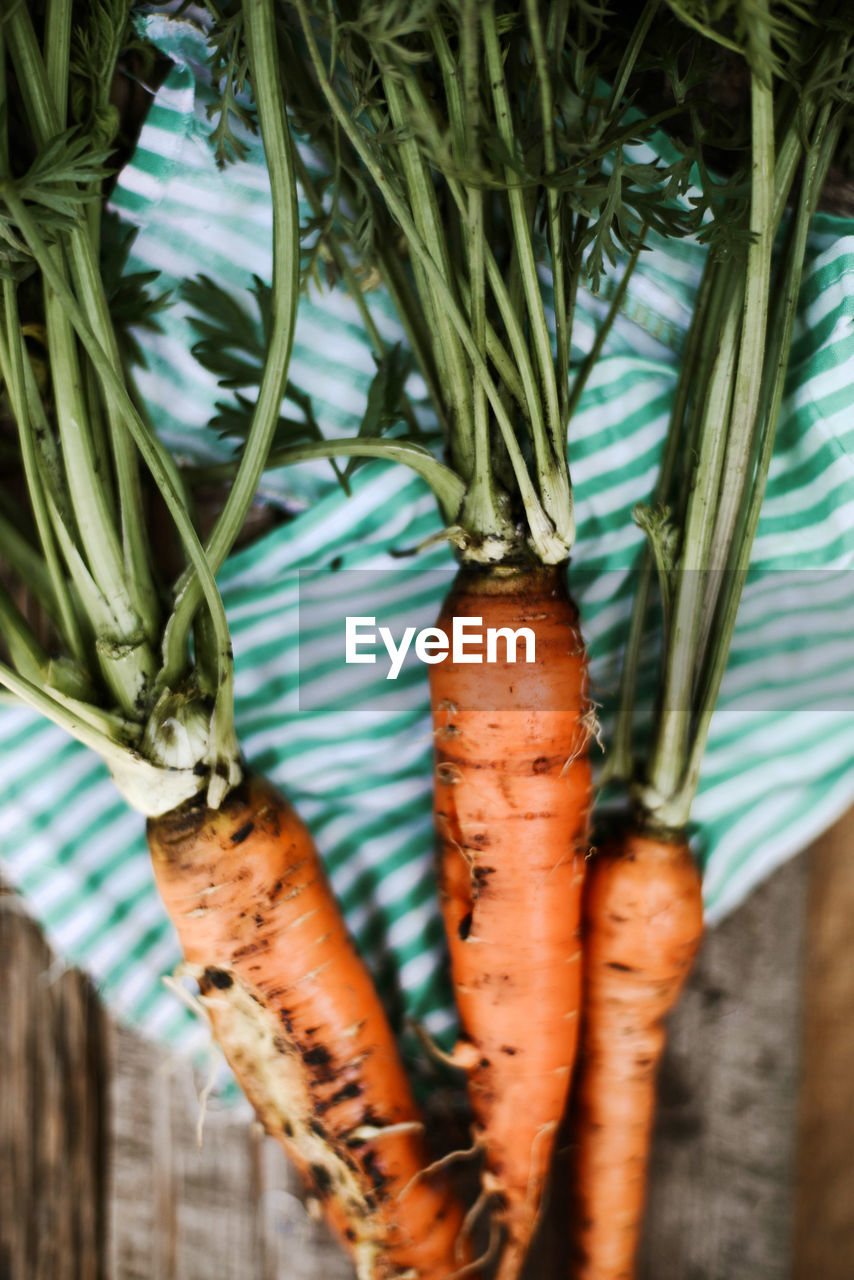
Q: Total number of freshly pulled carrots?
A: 3